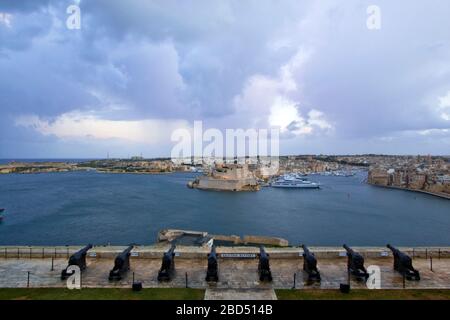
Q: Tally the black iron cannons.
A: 8